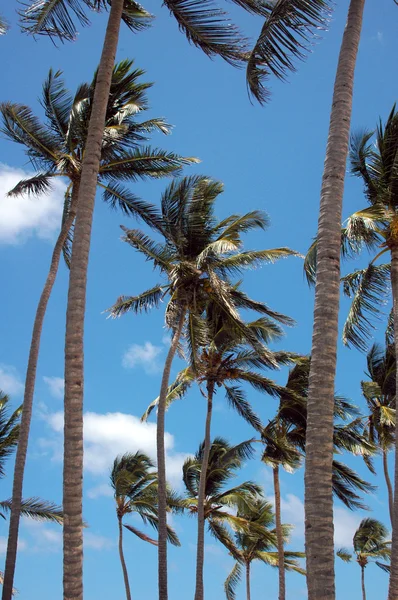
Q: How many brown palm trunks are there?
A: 11